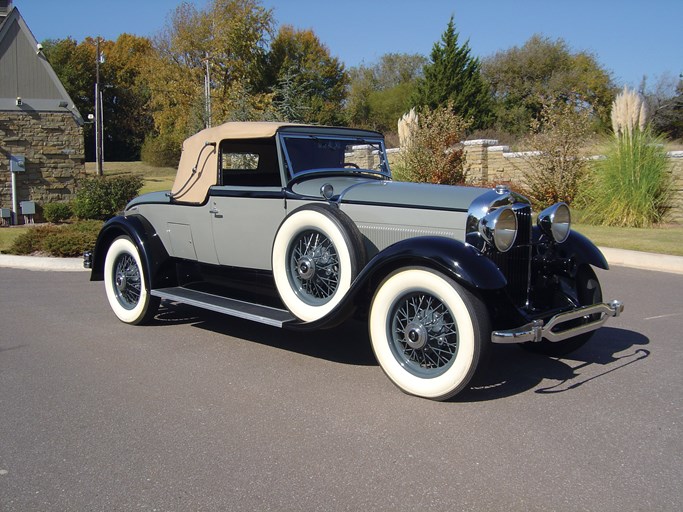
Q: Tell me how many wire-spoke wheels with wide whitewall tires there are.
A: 3